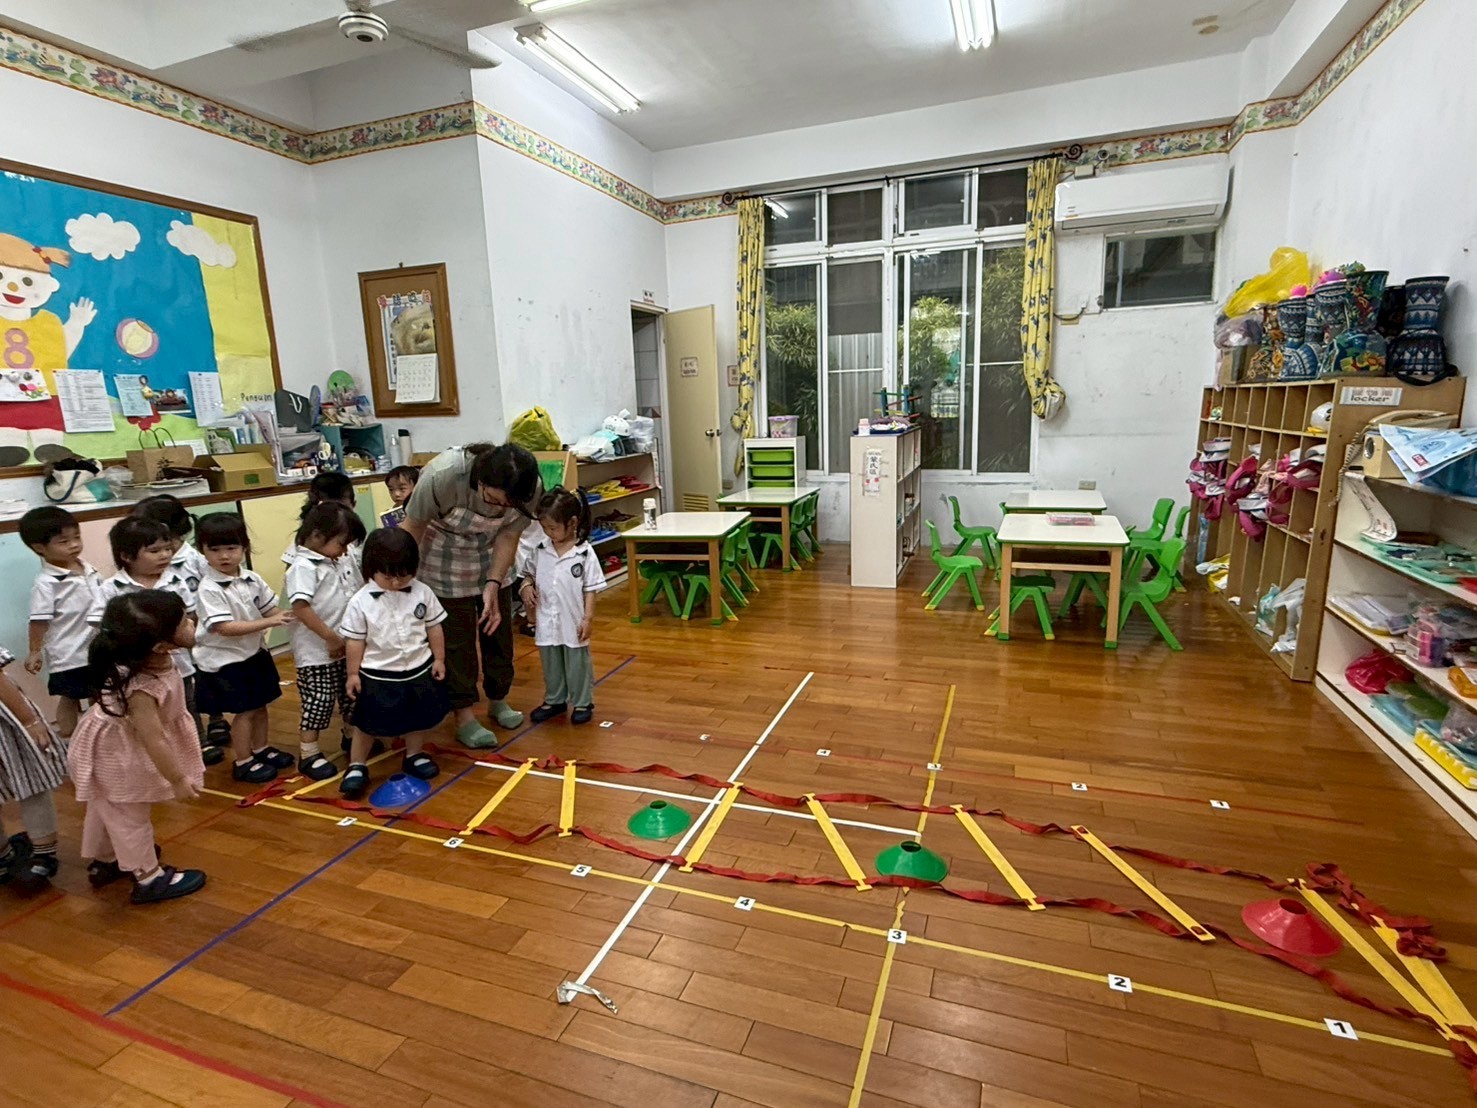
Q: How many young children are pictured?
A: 12